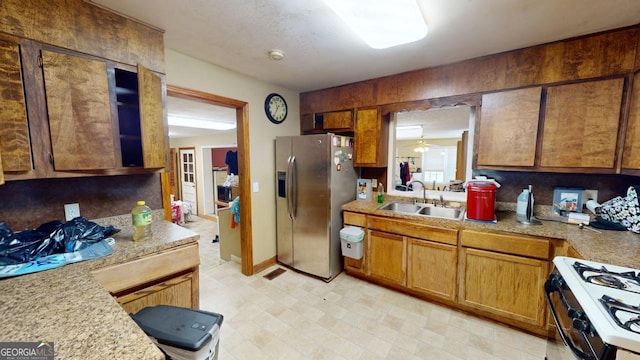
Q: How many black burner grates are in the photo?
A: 2